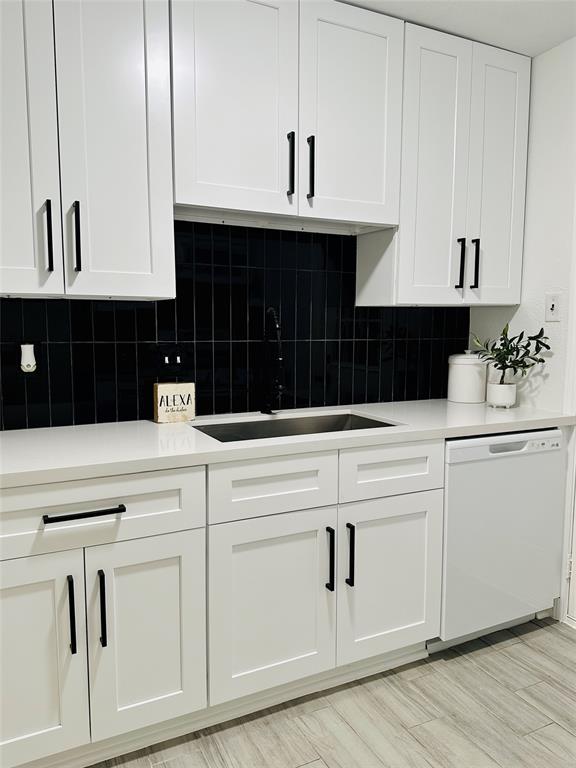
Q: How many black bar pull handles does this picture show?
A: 11